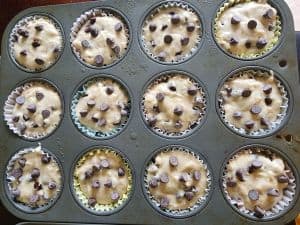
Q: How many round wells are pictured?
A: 12